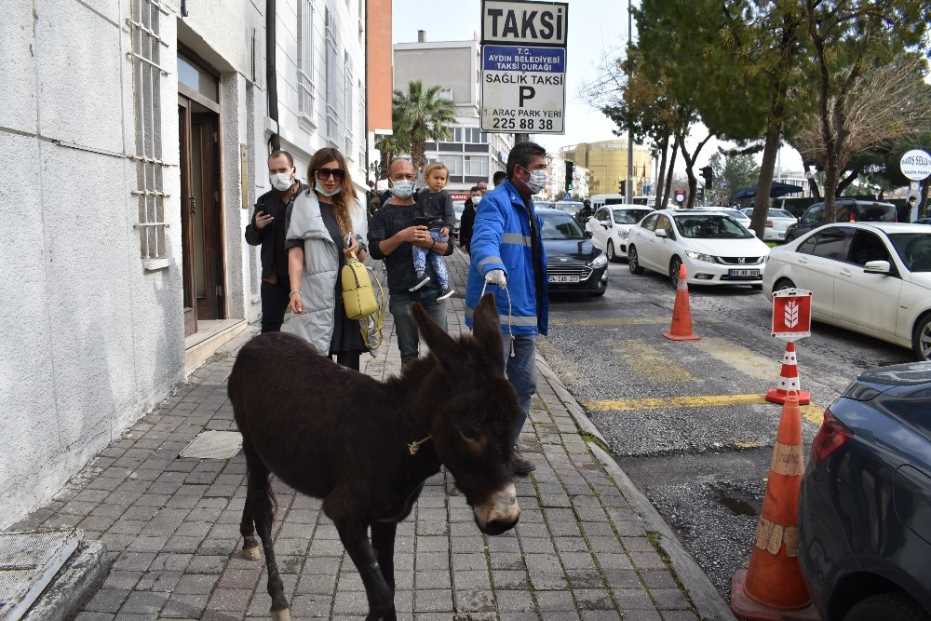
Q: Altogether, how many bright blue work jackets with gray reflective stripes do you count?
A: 1